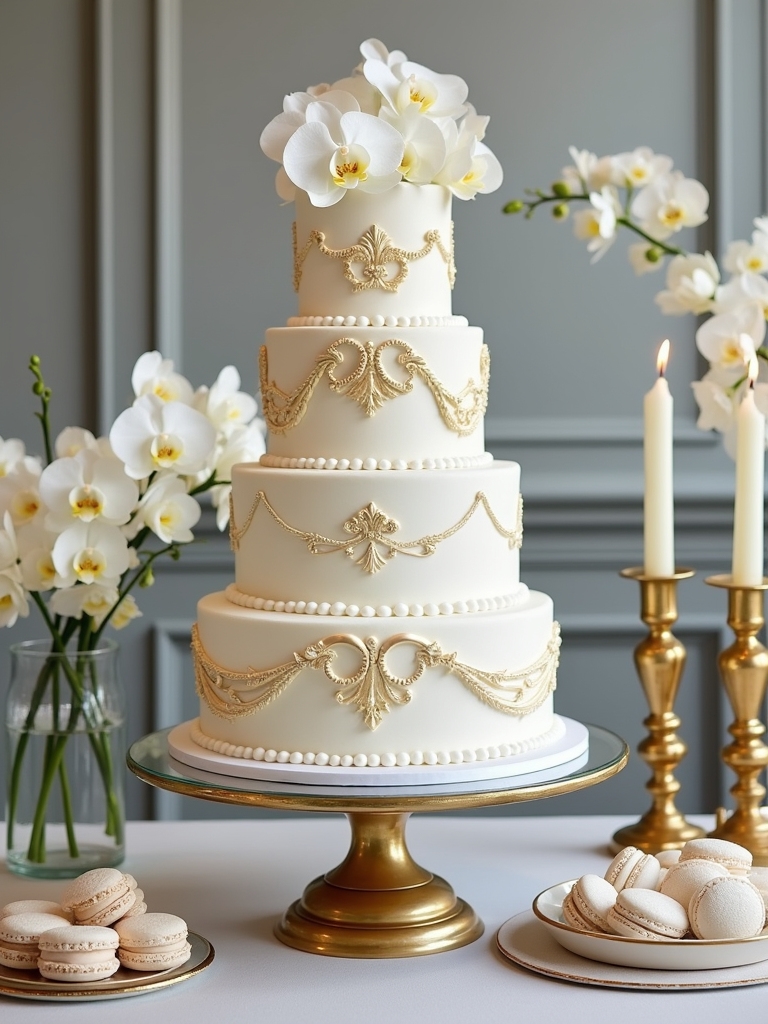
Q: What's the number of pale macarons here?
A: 14